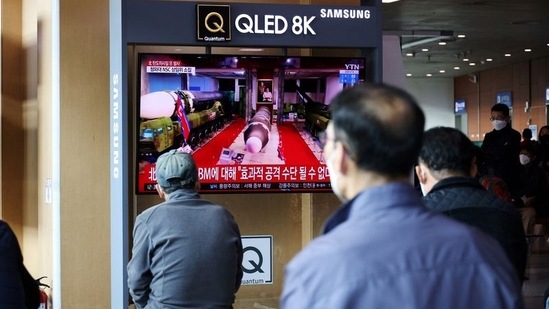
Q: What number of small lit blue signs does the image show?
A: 3